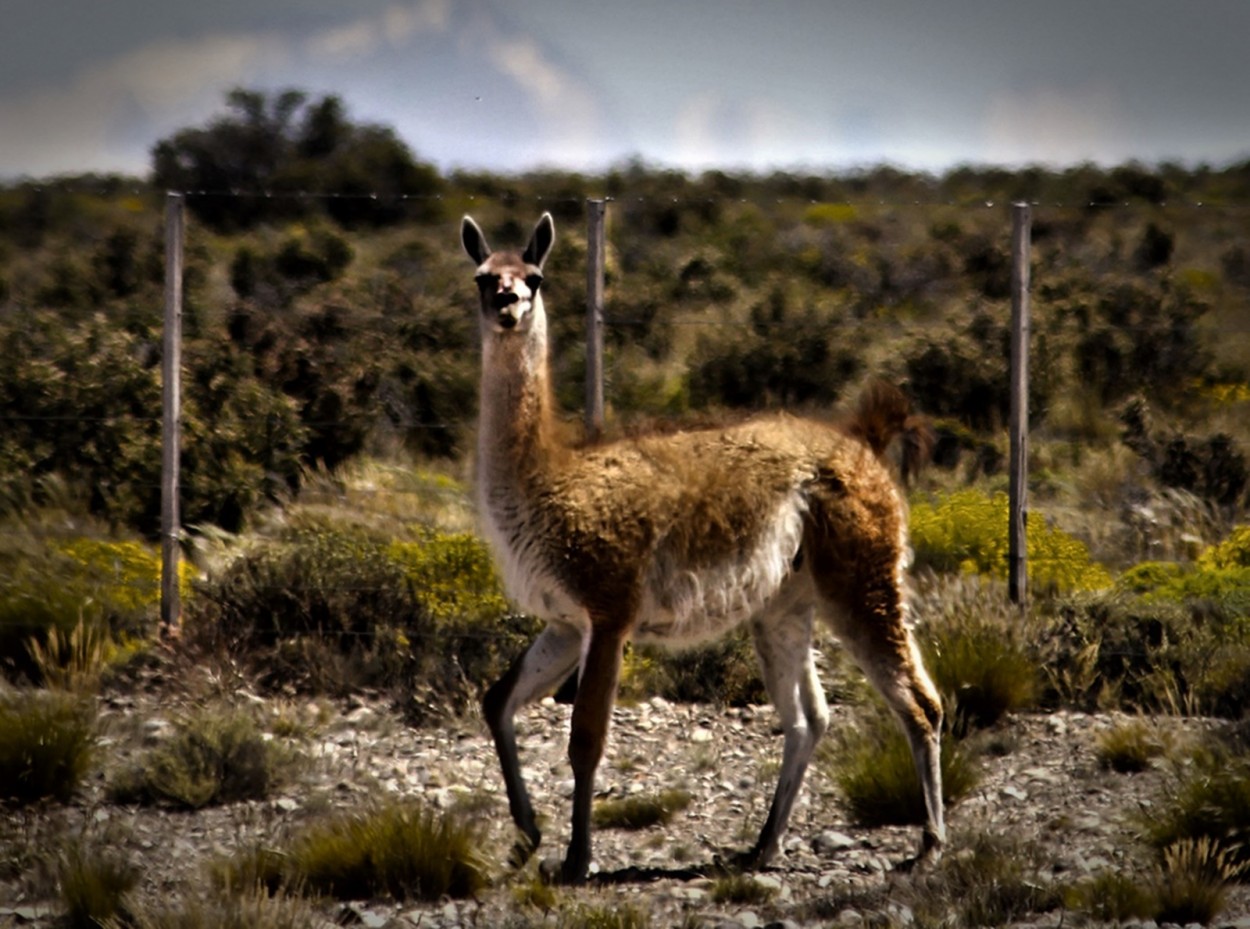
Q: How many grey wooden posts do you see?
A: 3